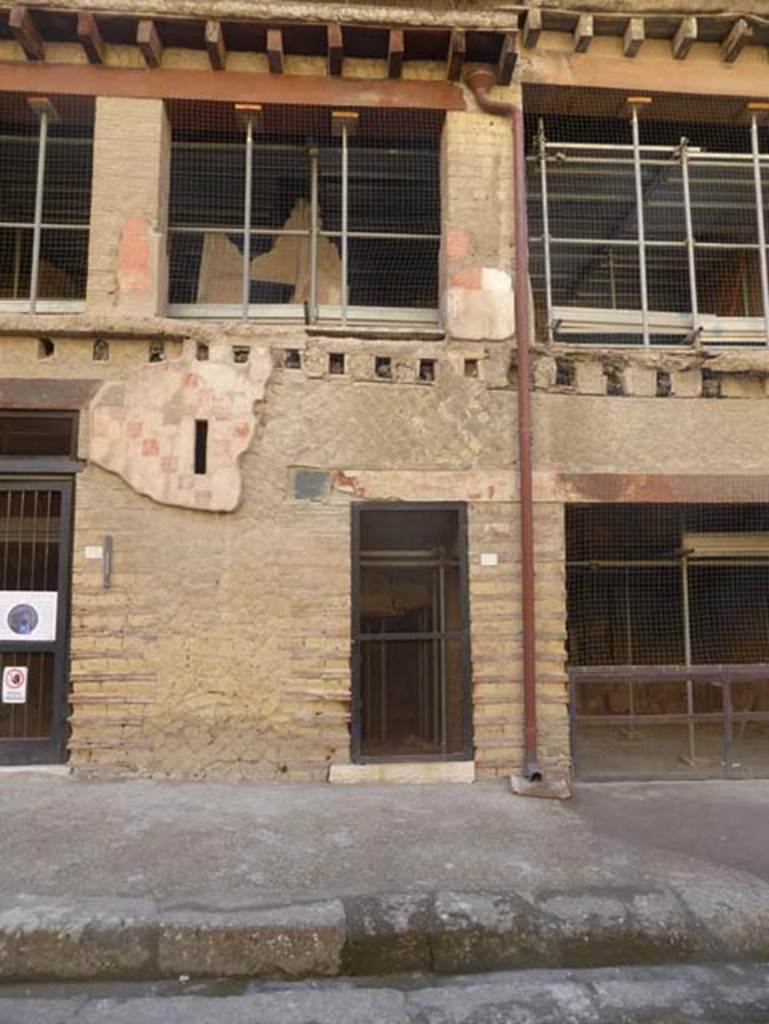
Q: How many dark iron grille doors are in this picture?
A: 2